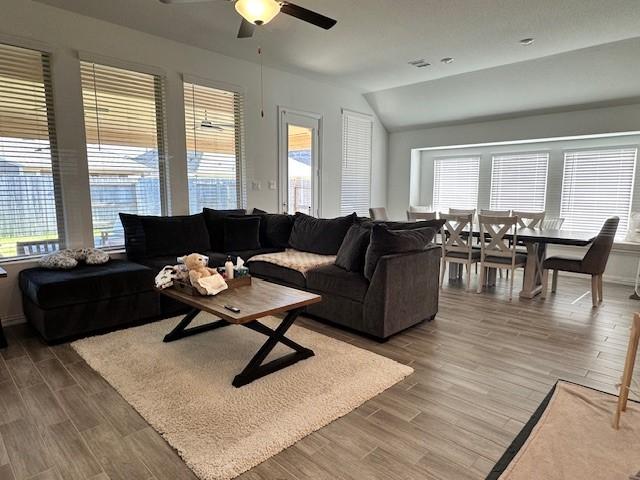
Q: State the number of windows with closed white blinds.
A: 4